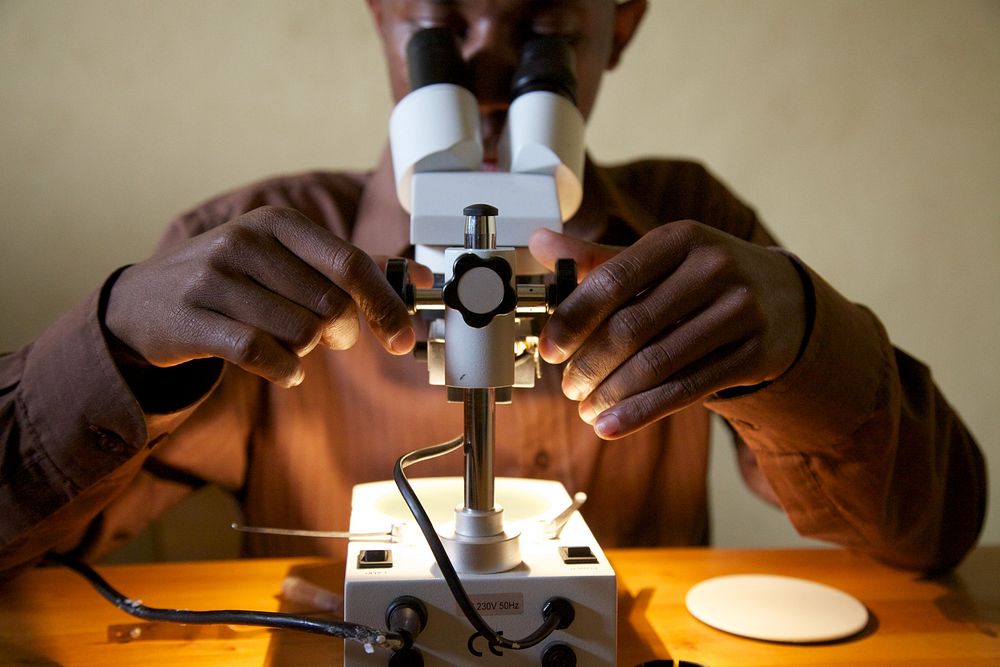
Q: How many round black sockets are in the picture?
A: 4